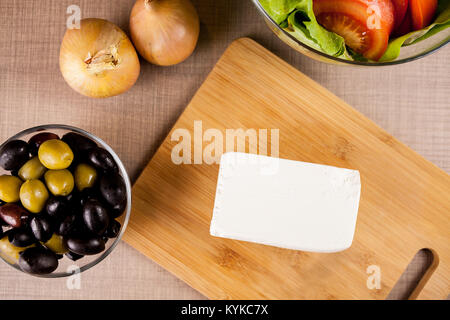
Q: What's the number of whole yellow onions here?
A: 2